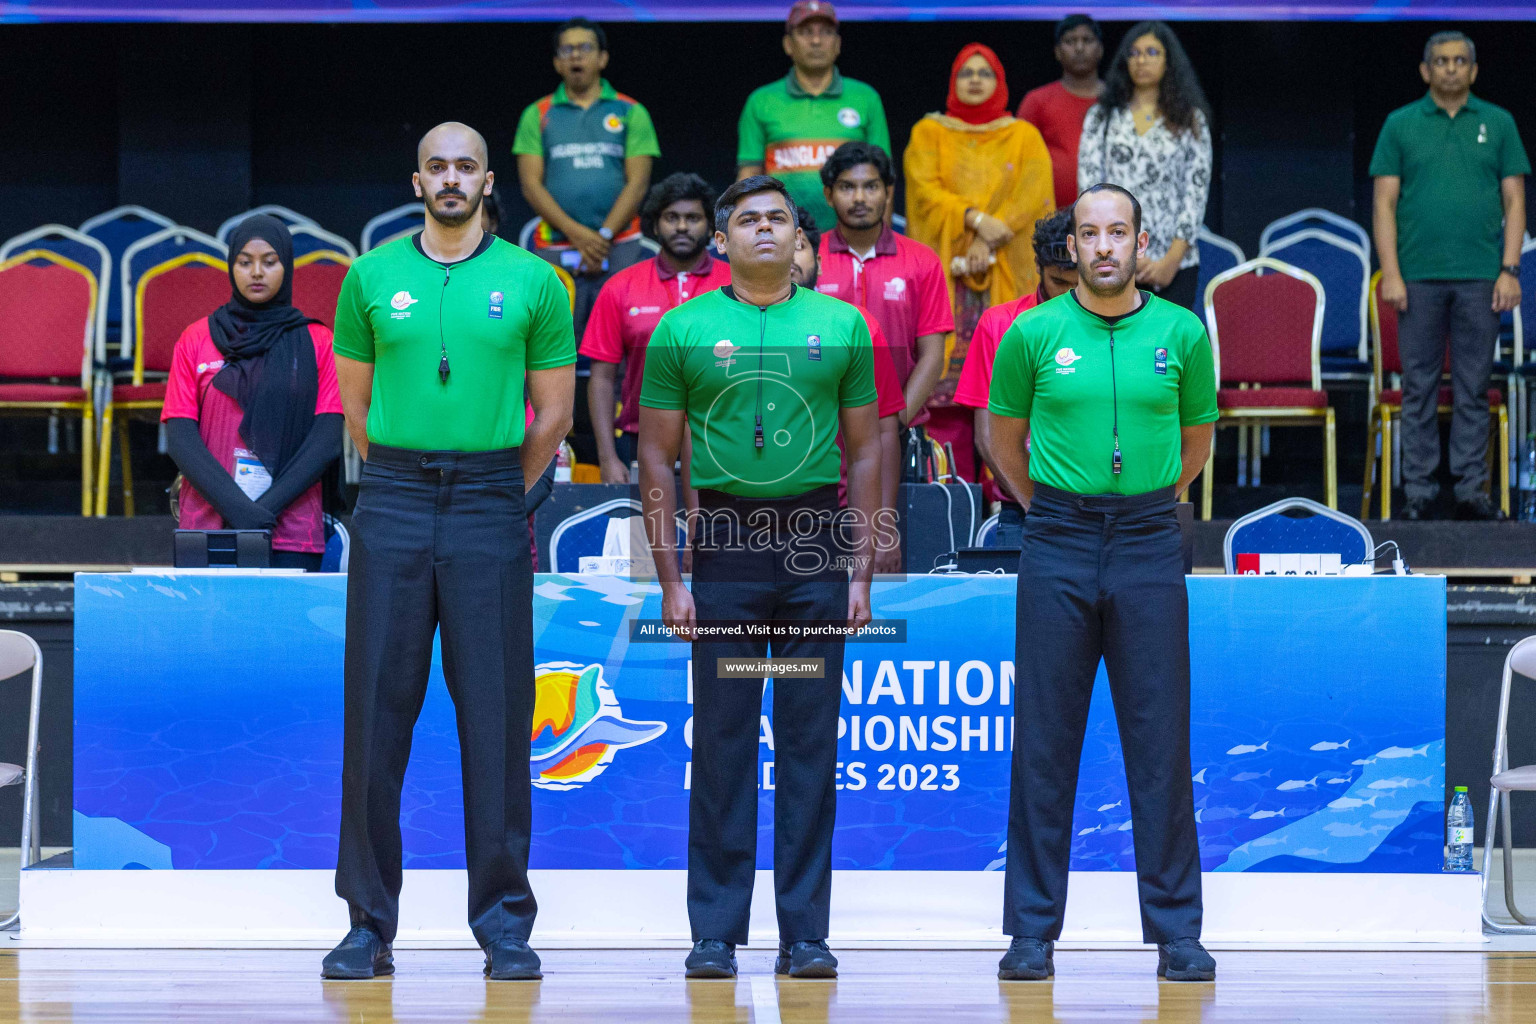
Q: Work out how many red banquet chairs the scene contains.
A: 5